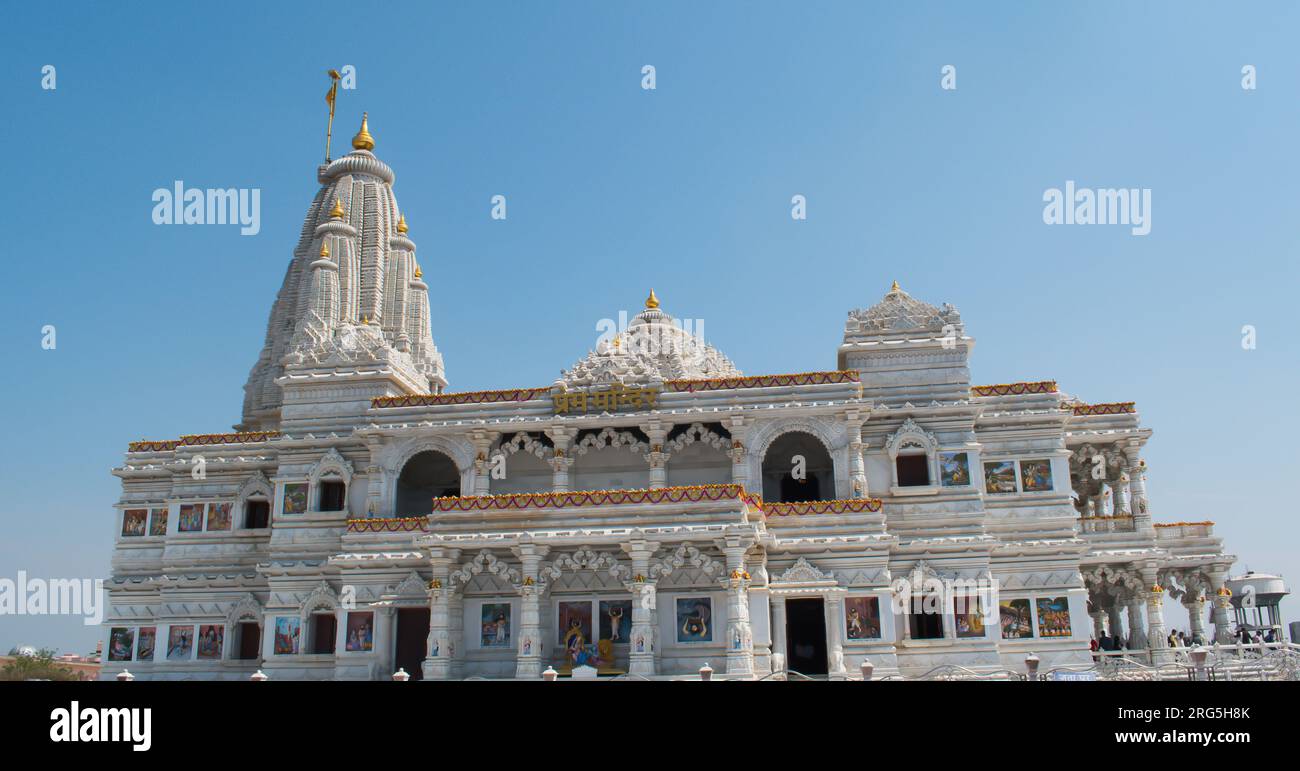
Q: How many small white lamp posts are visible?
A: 8